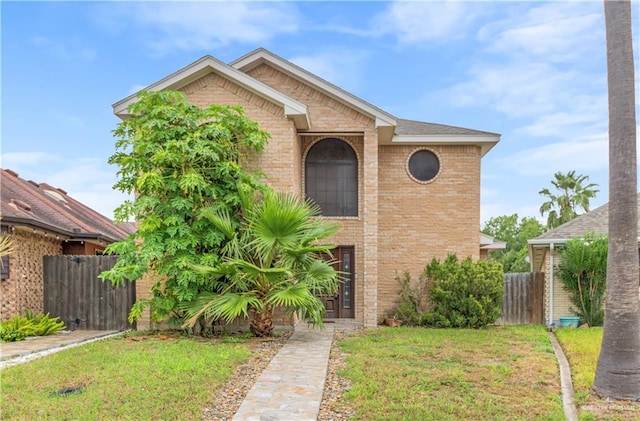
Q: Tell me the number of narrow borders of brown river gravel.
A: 2